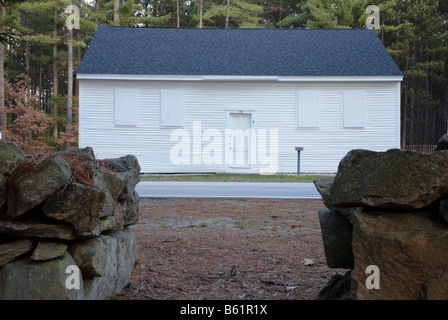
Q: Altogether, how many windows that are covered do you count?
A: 4